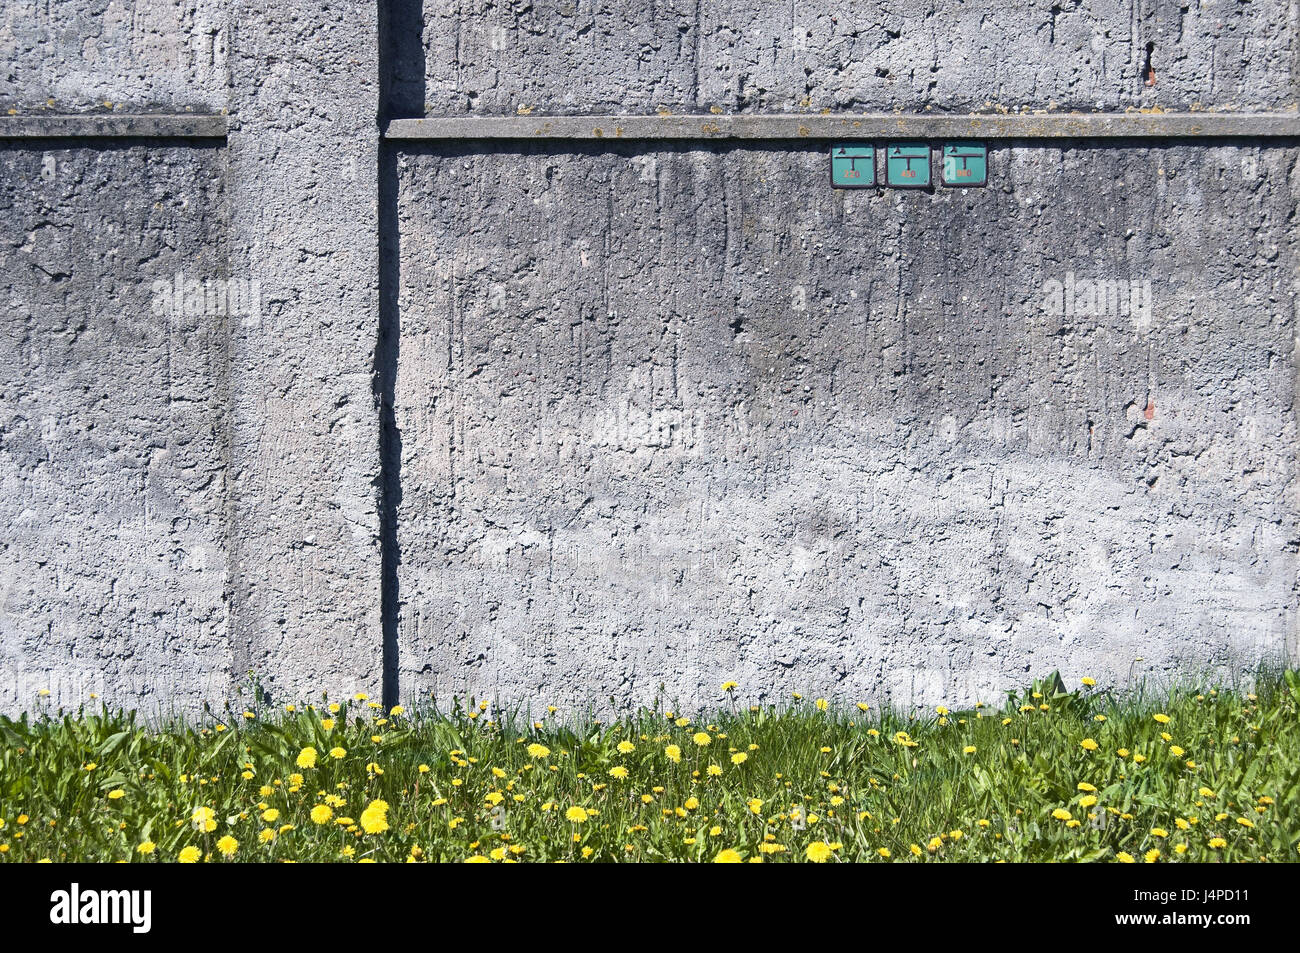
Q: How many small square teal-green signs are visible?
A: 3